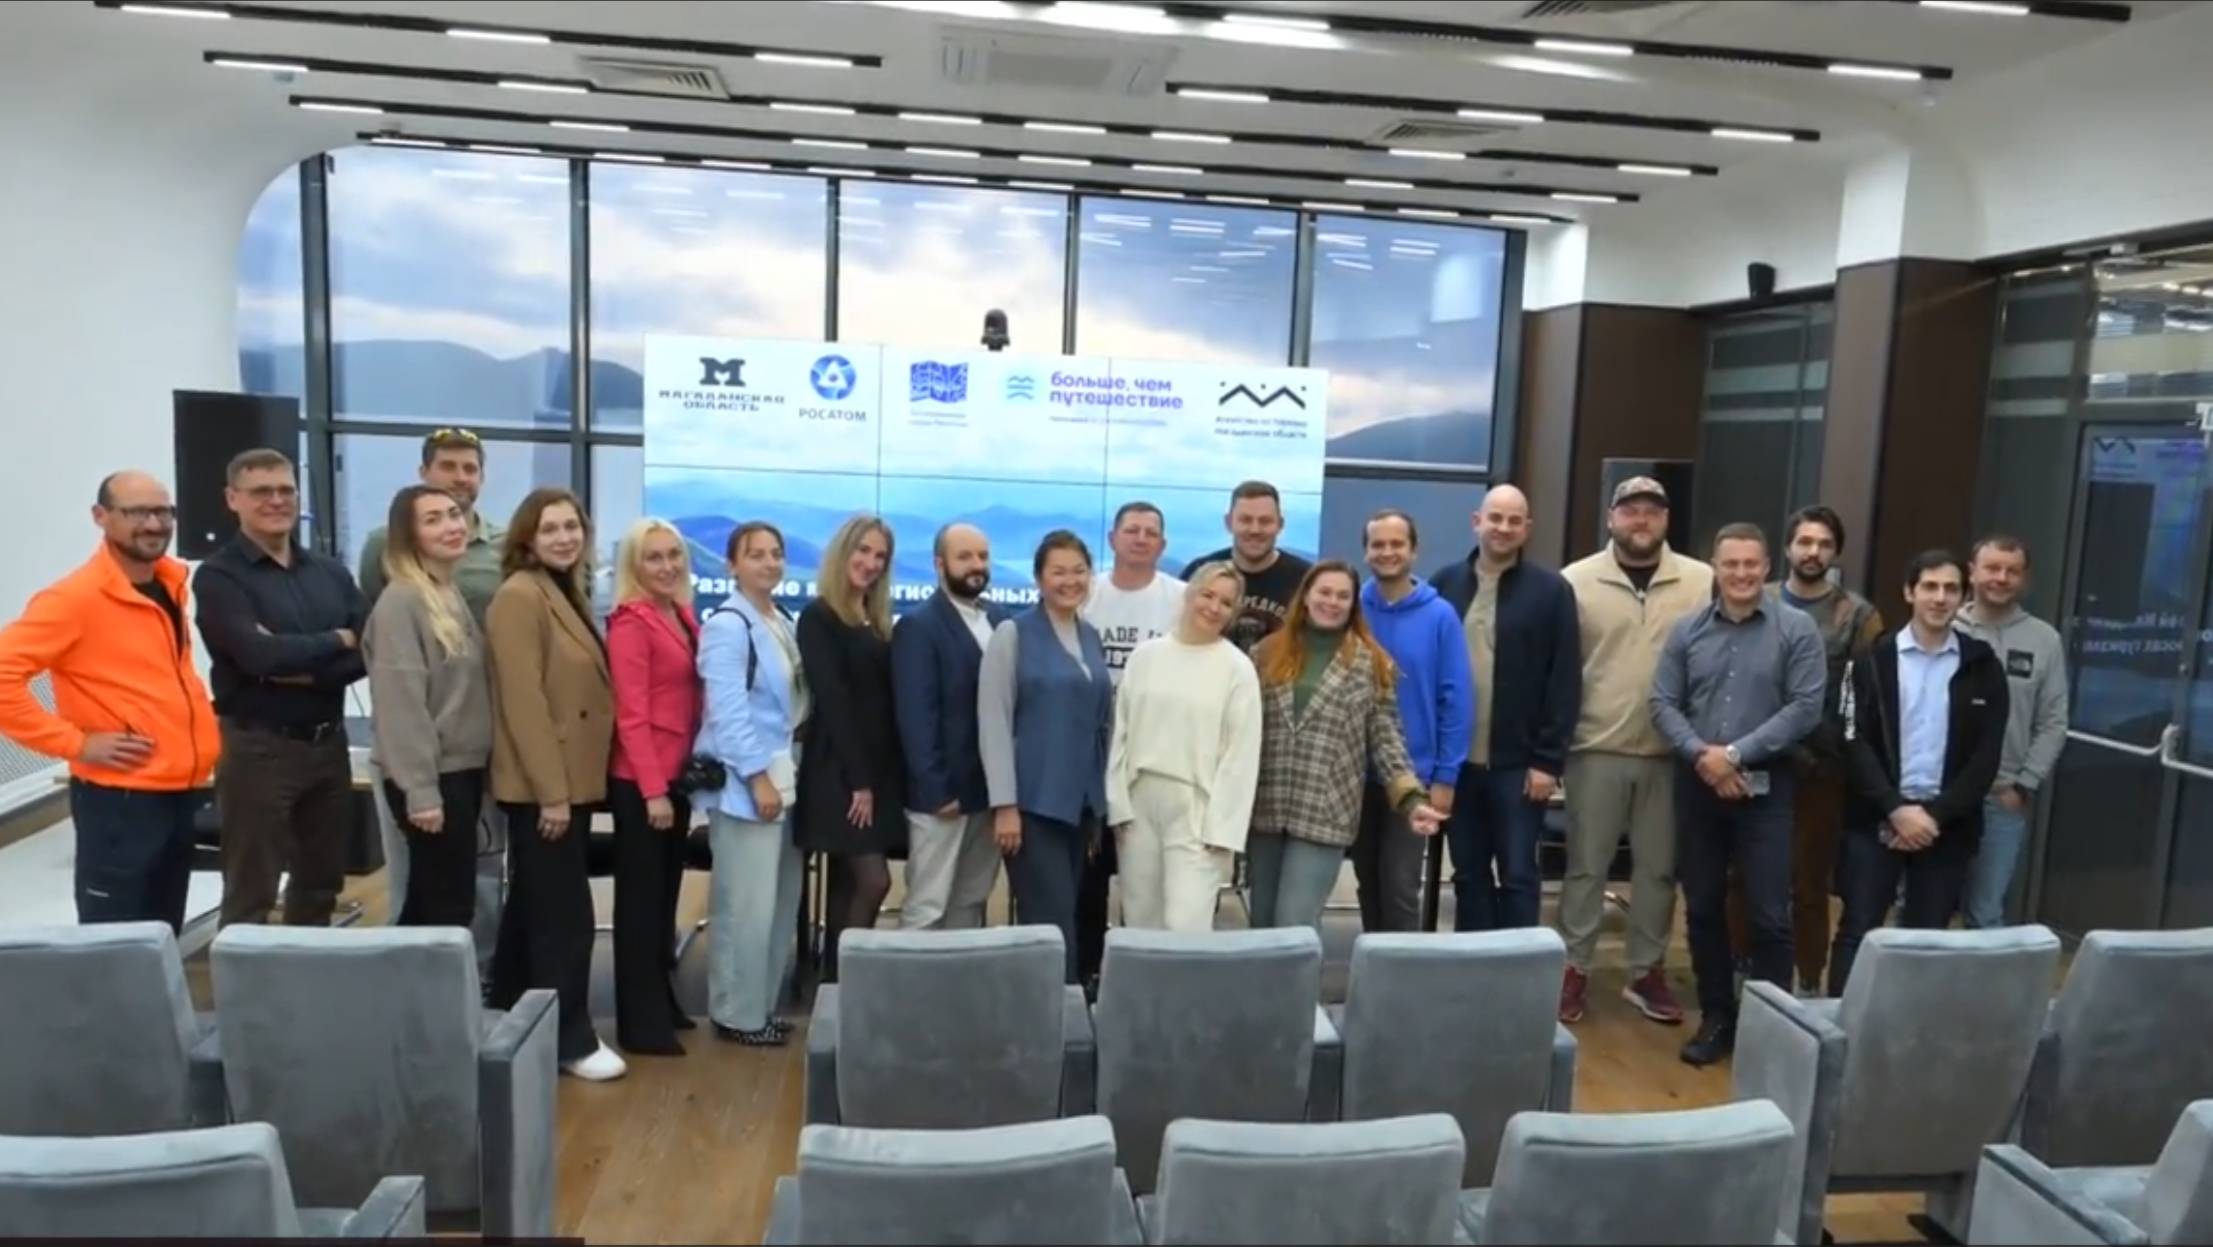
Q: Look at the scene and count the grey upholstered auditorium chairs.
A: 12